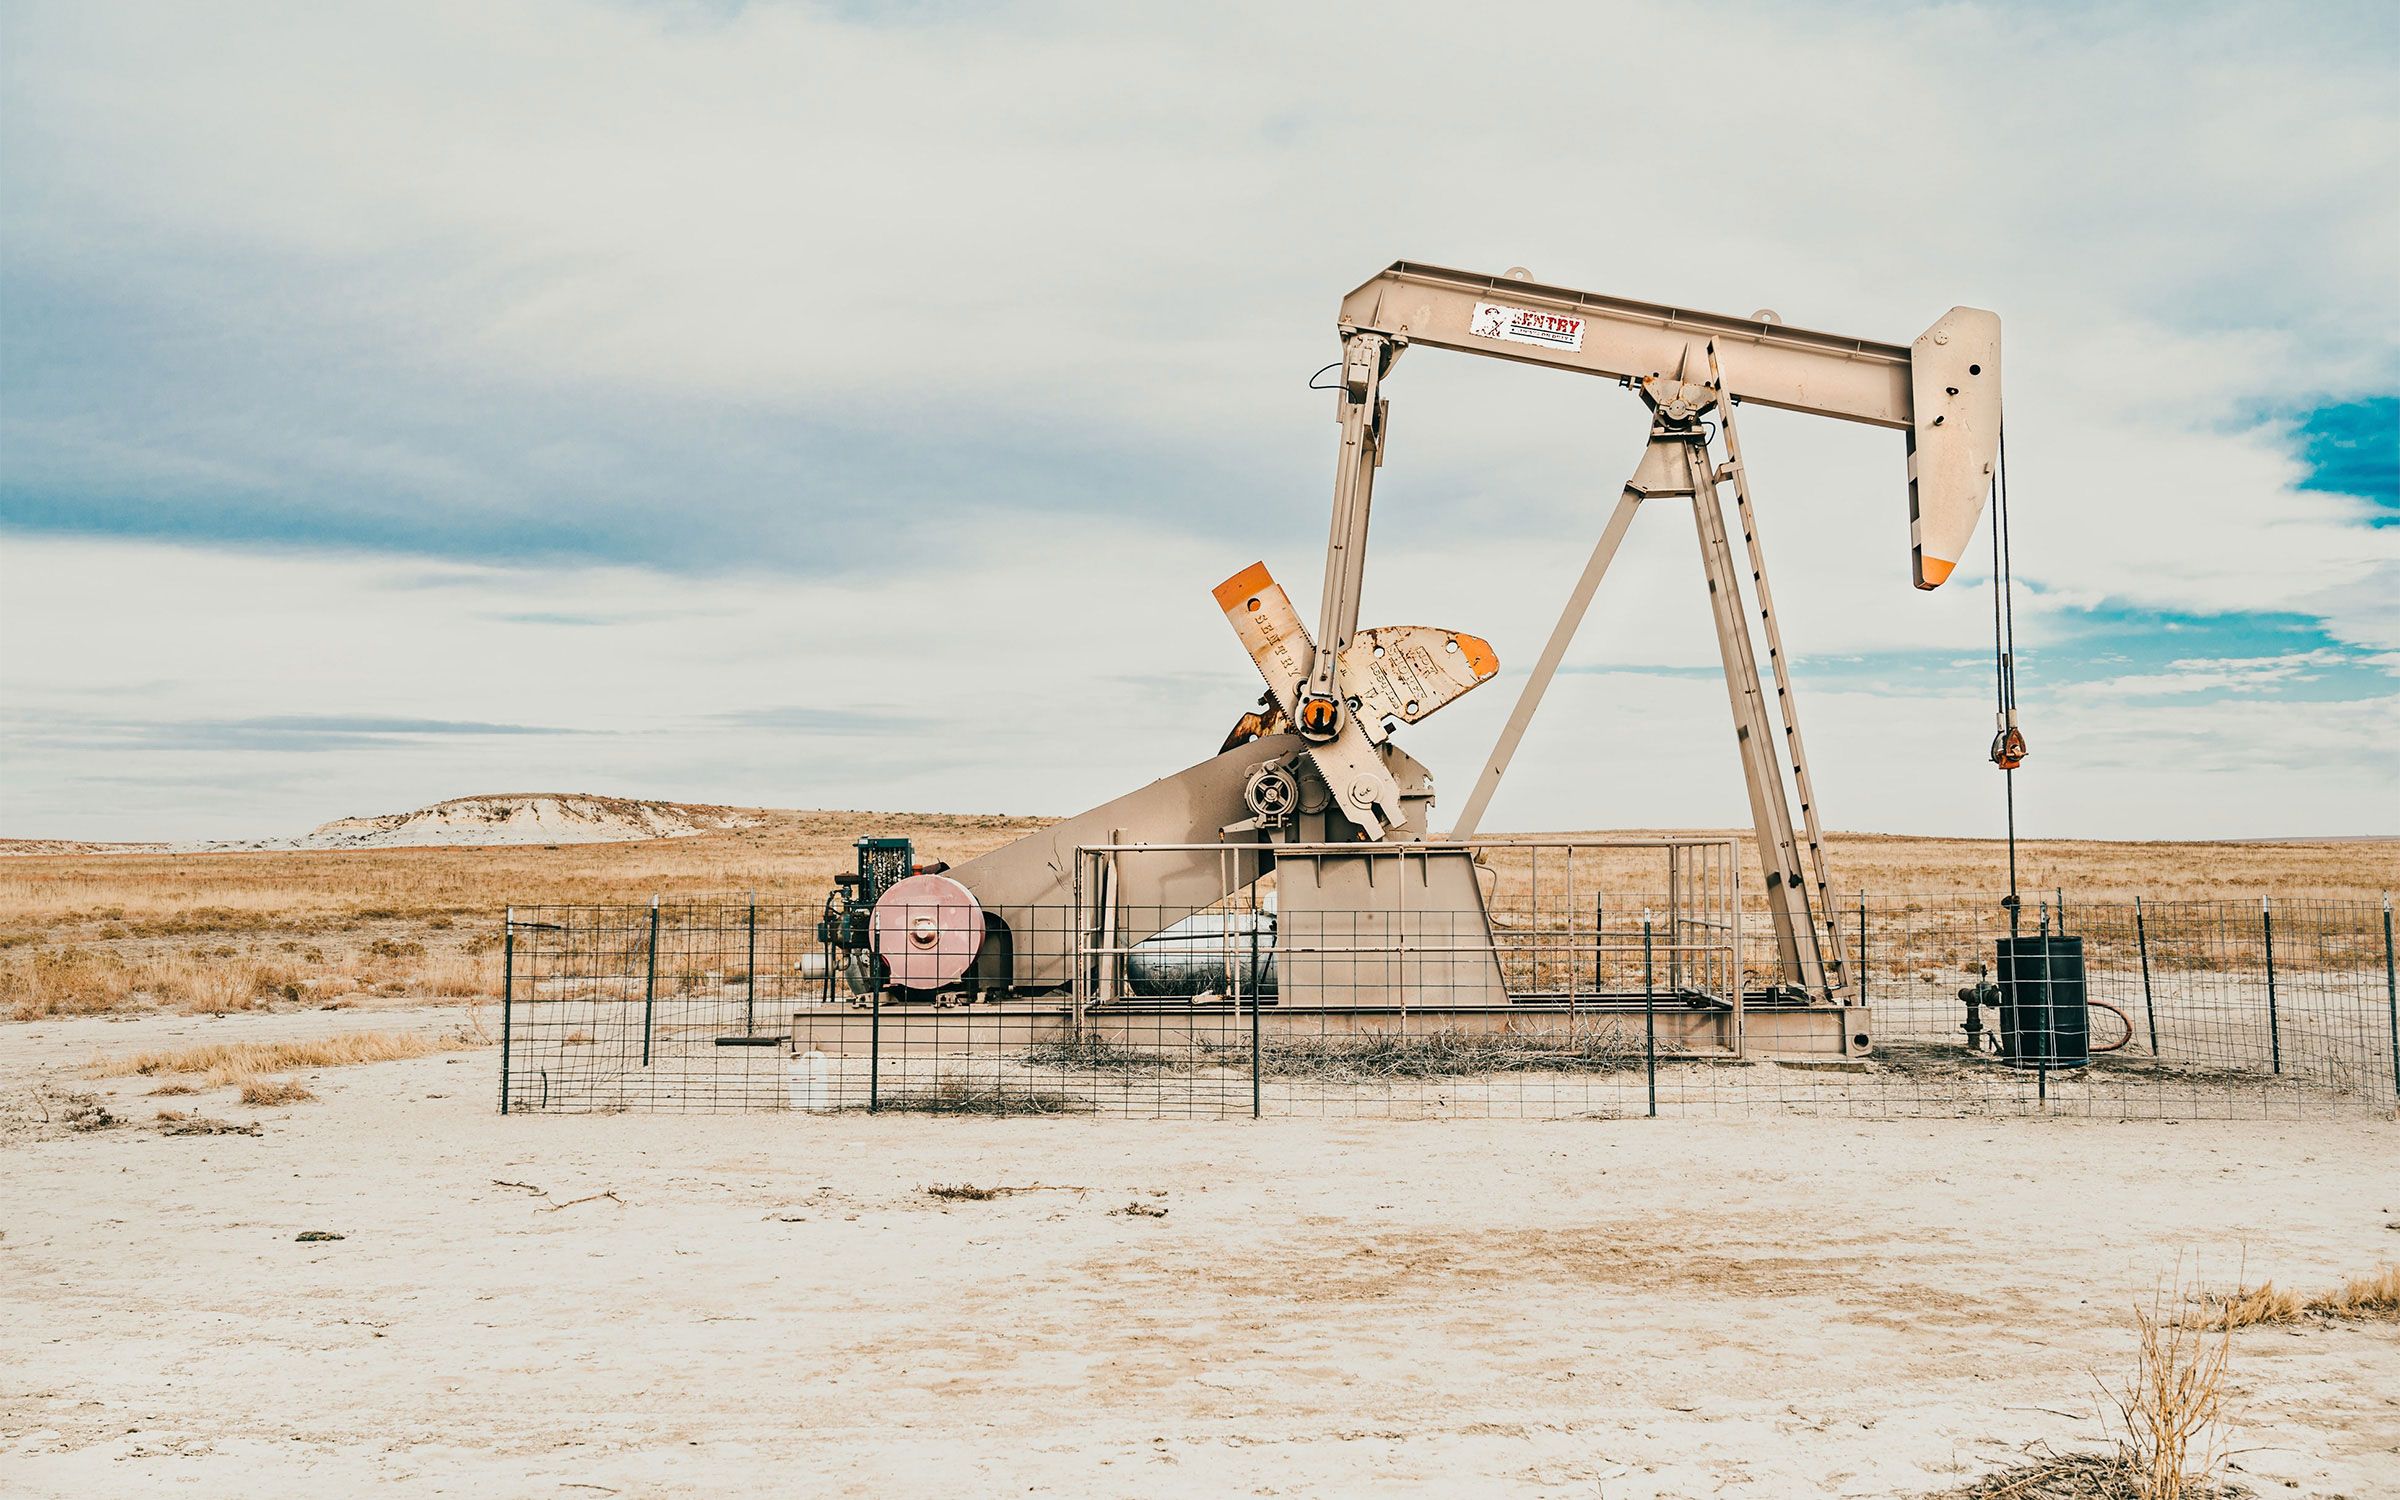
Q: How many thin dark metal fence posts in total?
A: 13